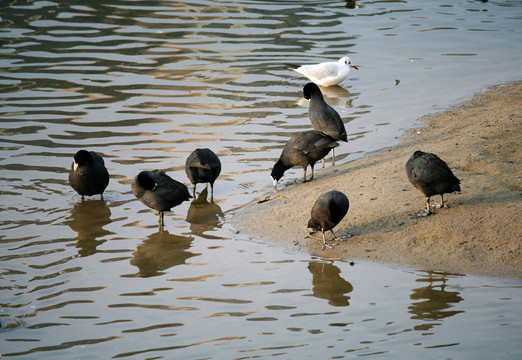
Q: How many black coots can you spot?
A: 7